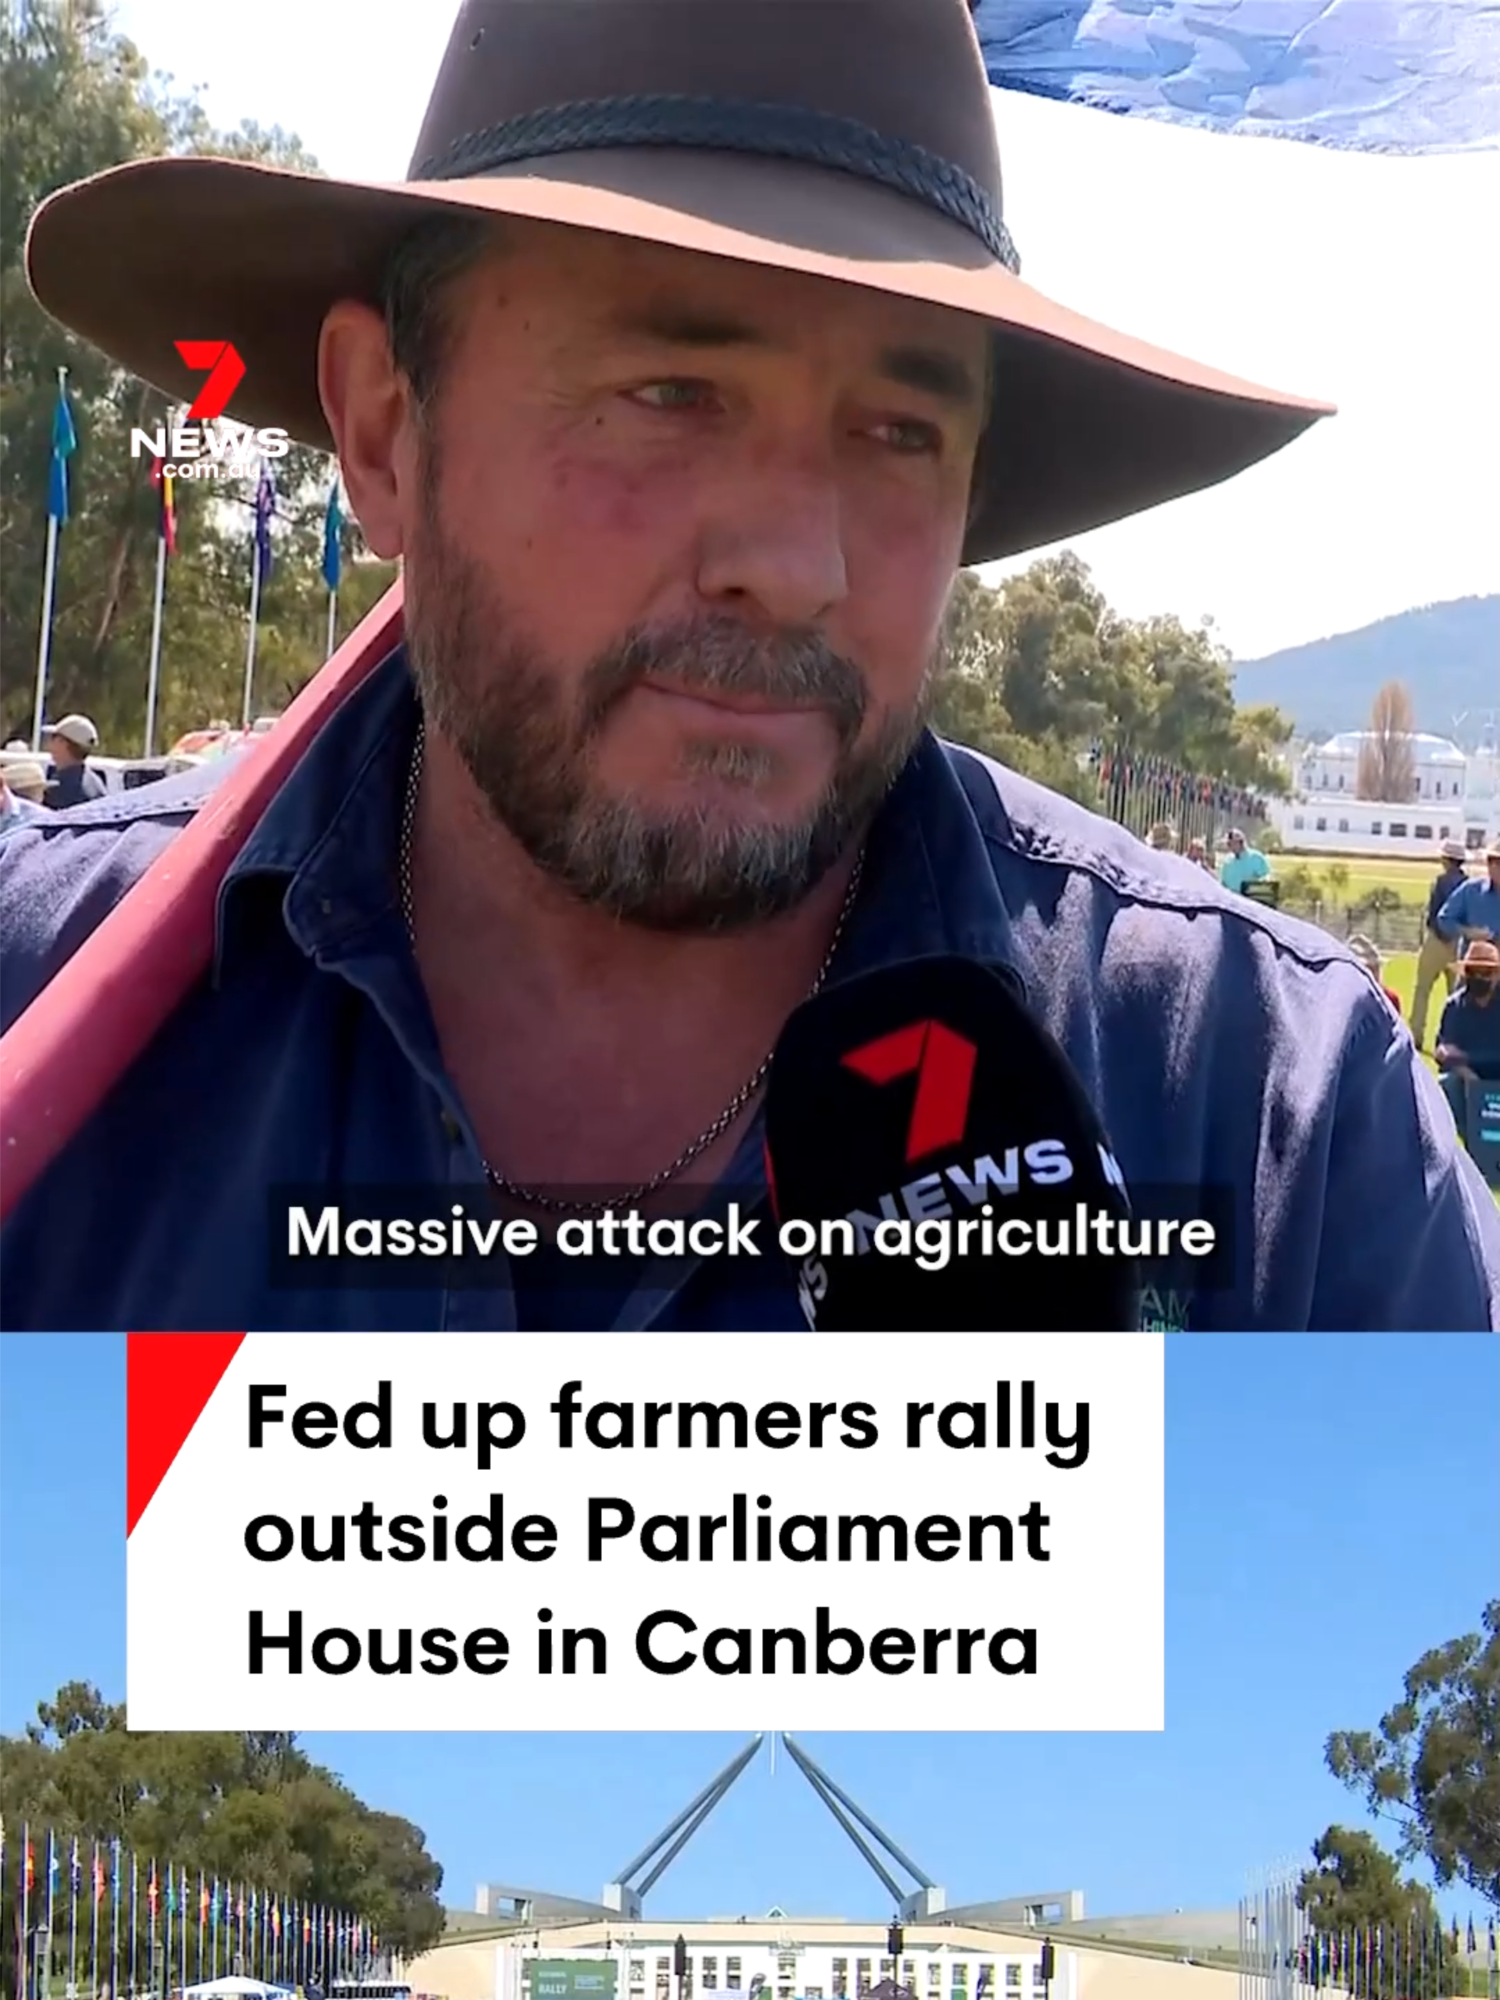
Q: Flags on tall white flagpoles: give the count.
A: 4